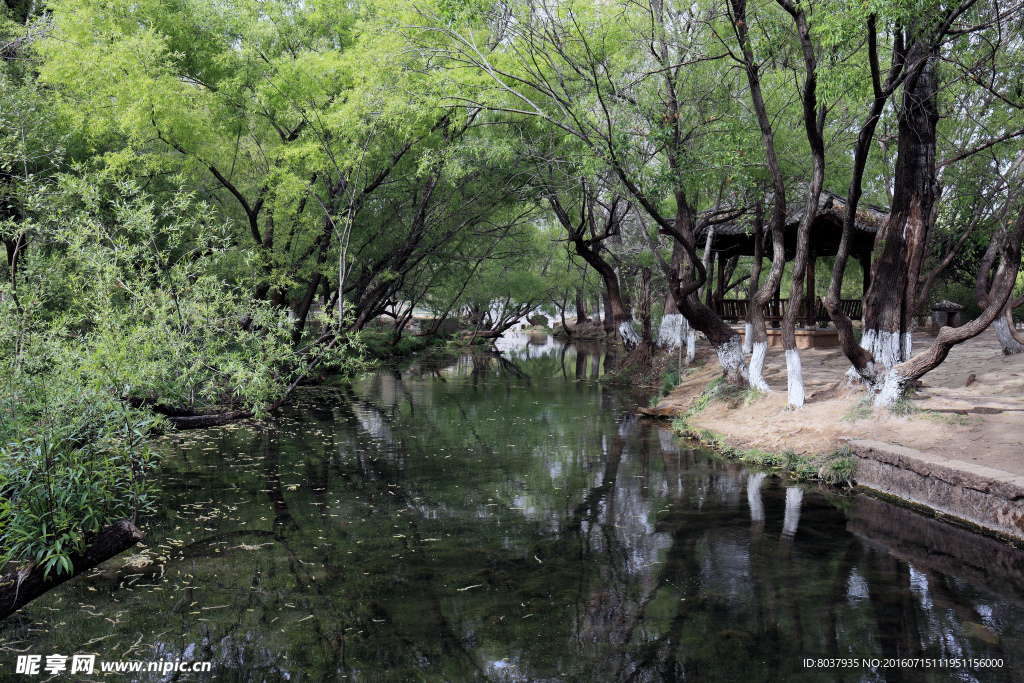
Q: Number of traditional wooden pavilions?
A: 1